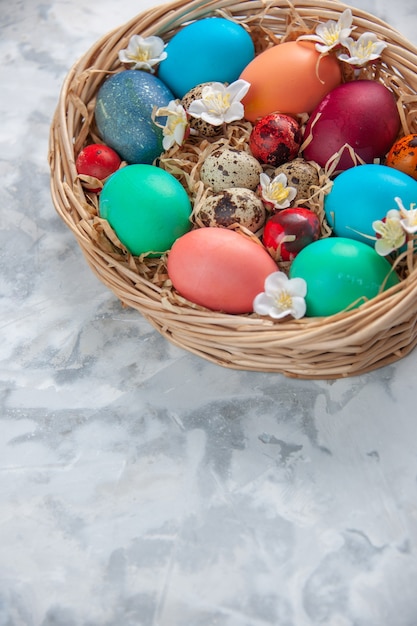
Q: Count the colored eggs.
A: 12